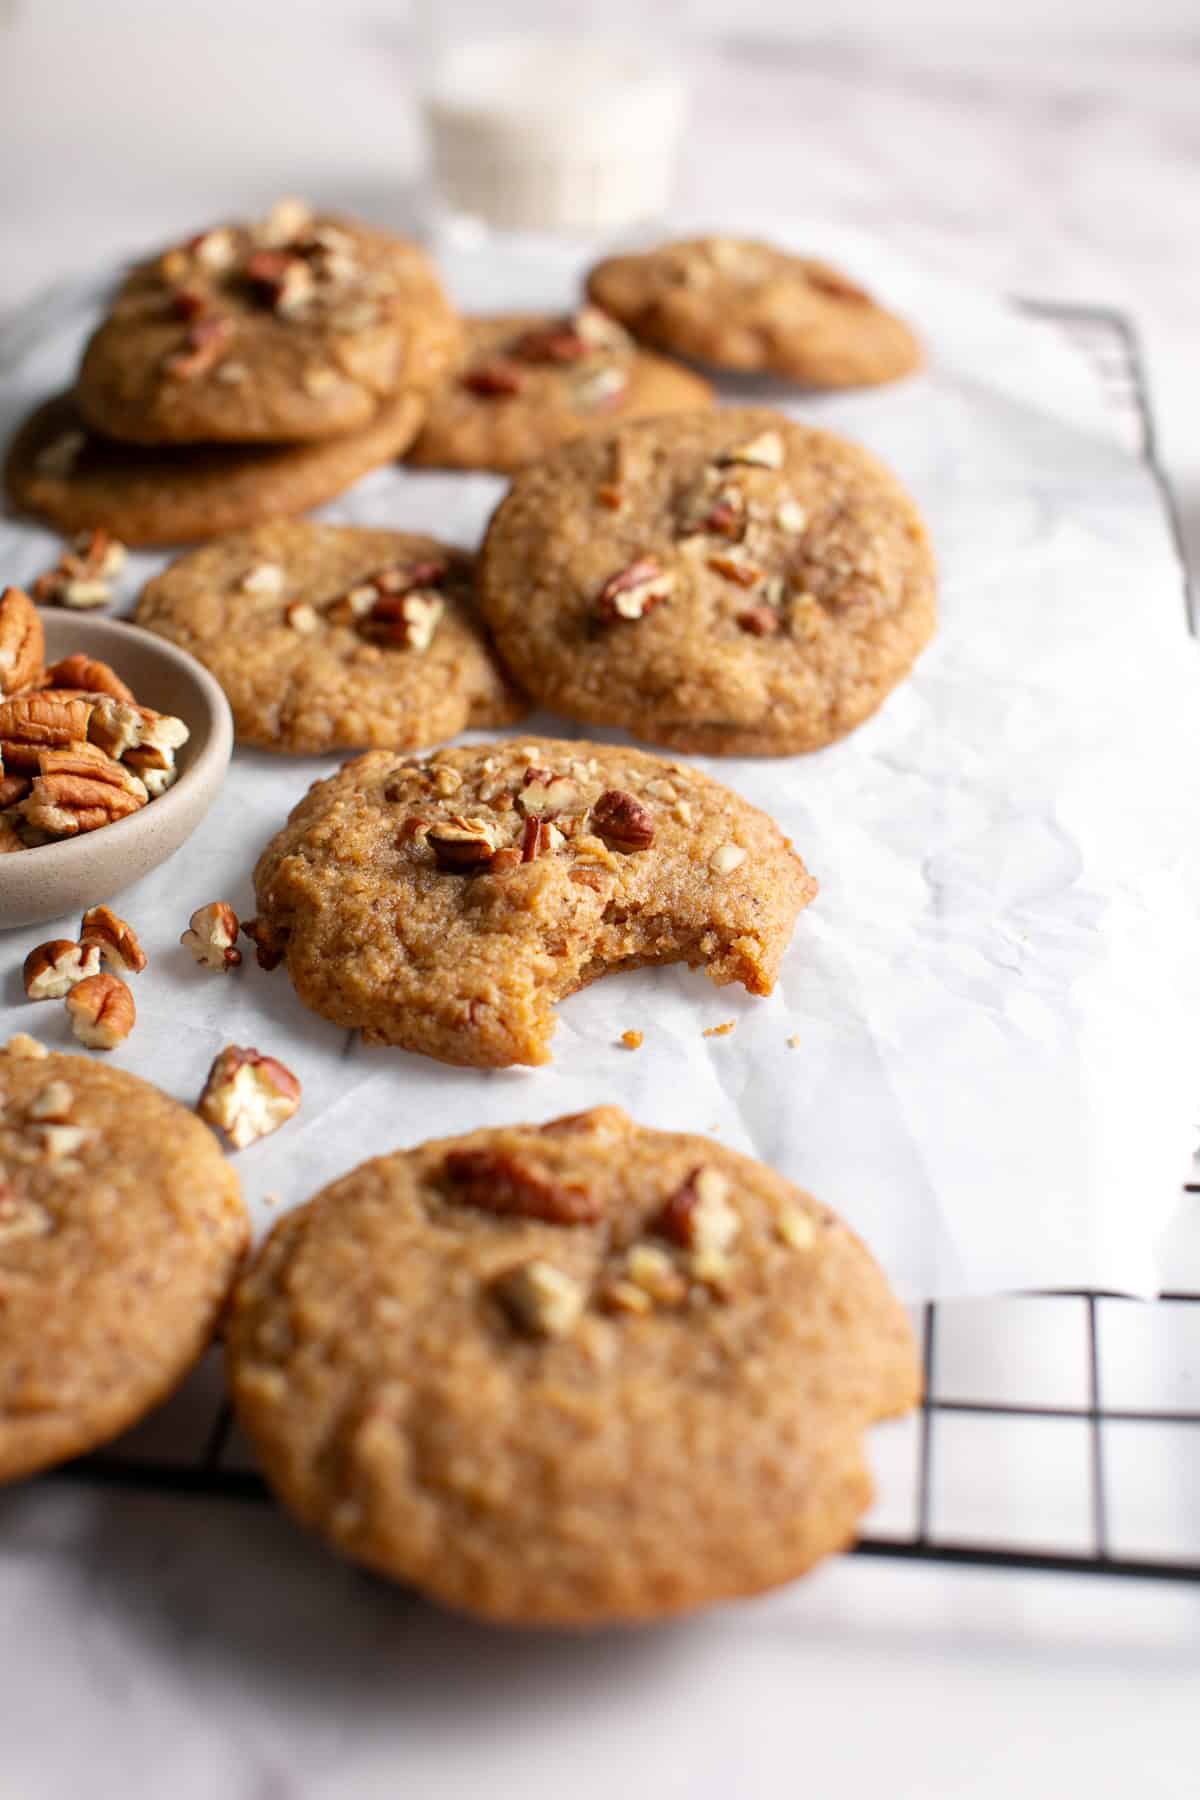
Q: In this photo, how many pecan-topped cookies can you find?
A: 9